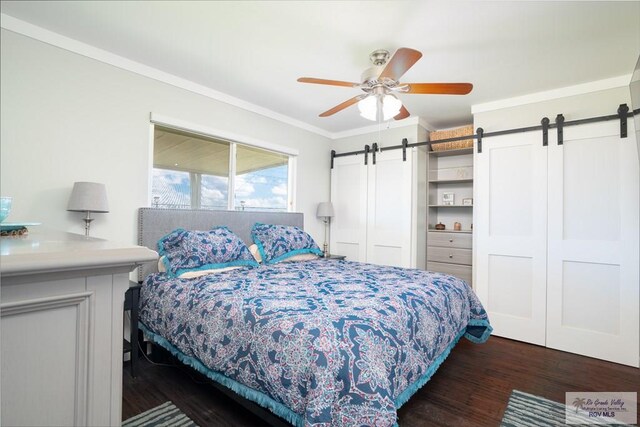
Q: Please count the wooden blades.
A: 5